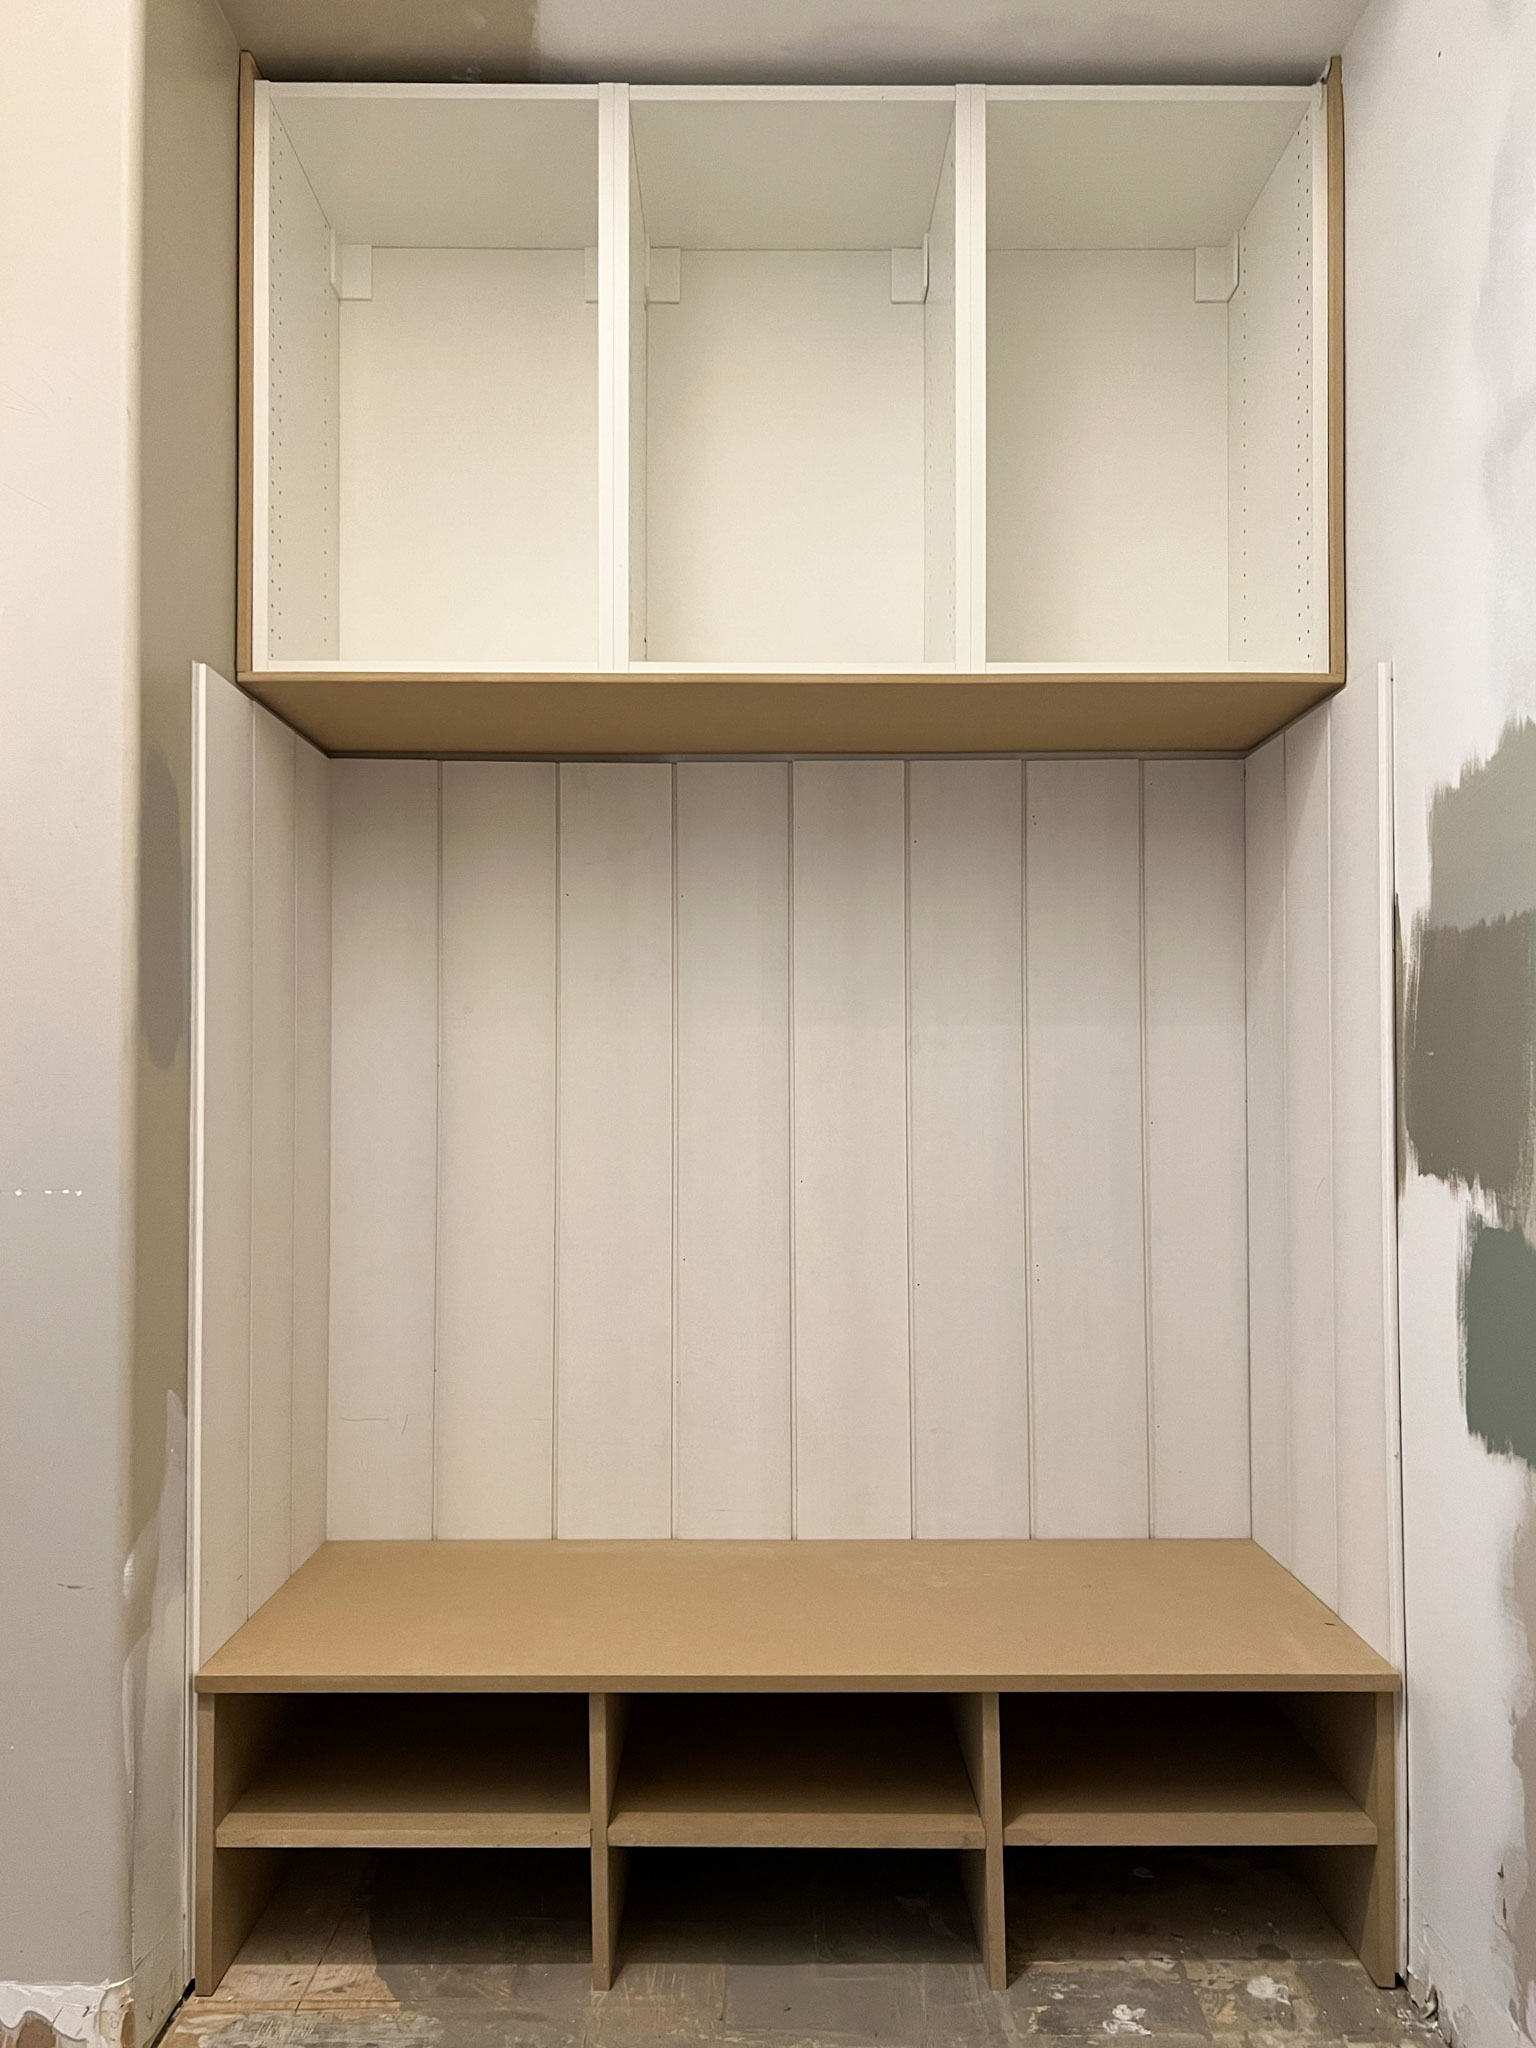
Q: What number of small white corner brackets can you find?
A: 5